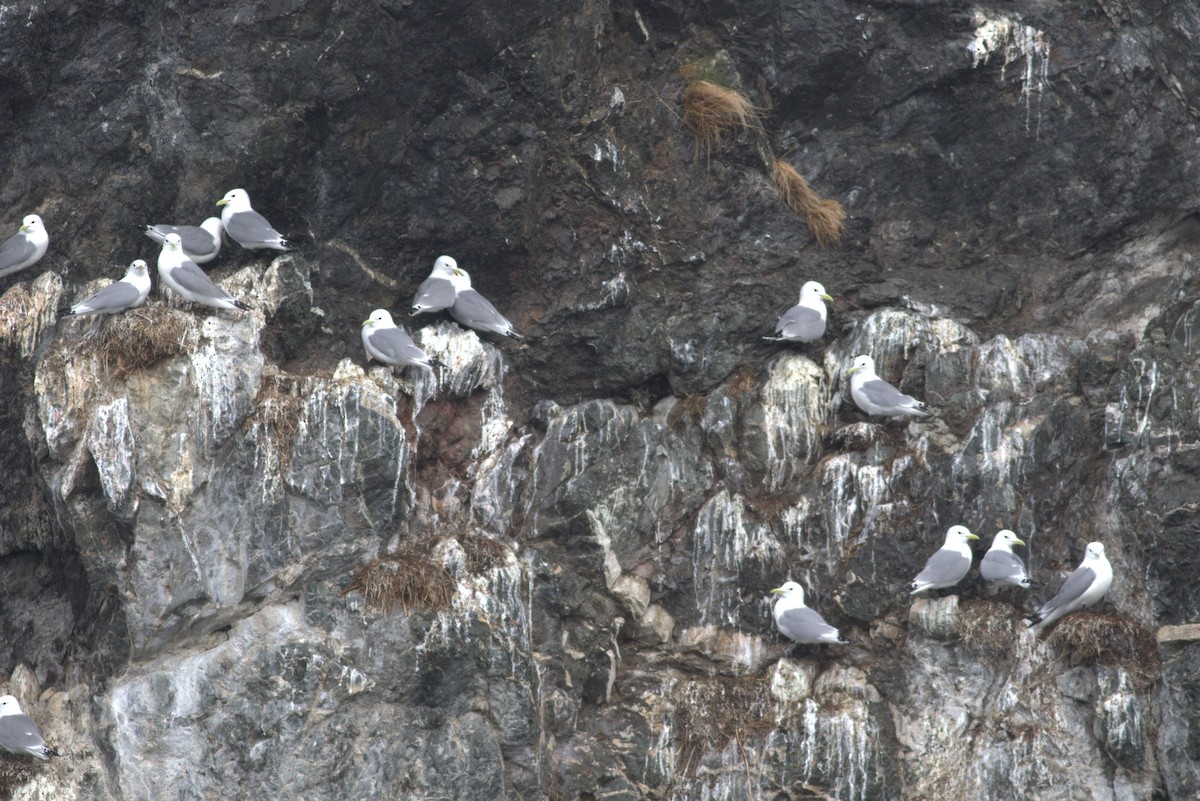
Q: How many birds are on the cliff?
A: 15